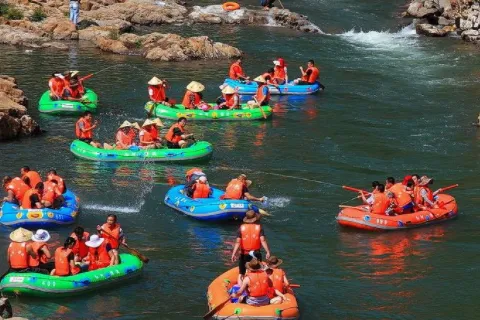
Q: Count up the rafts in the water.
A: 9